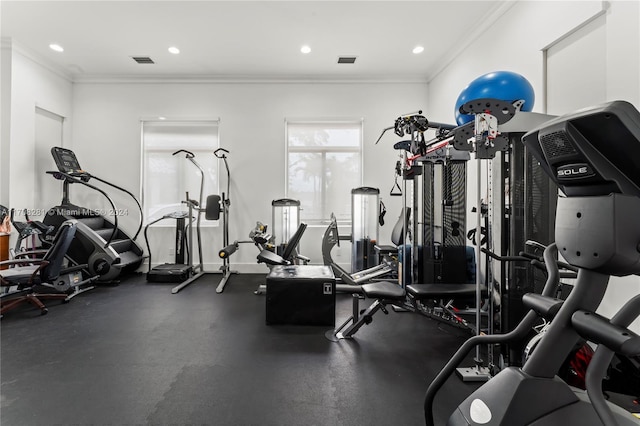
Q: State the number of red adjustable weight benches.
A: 0